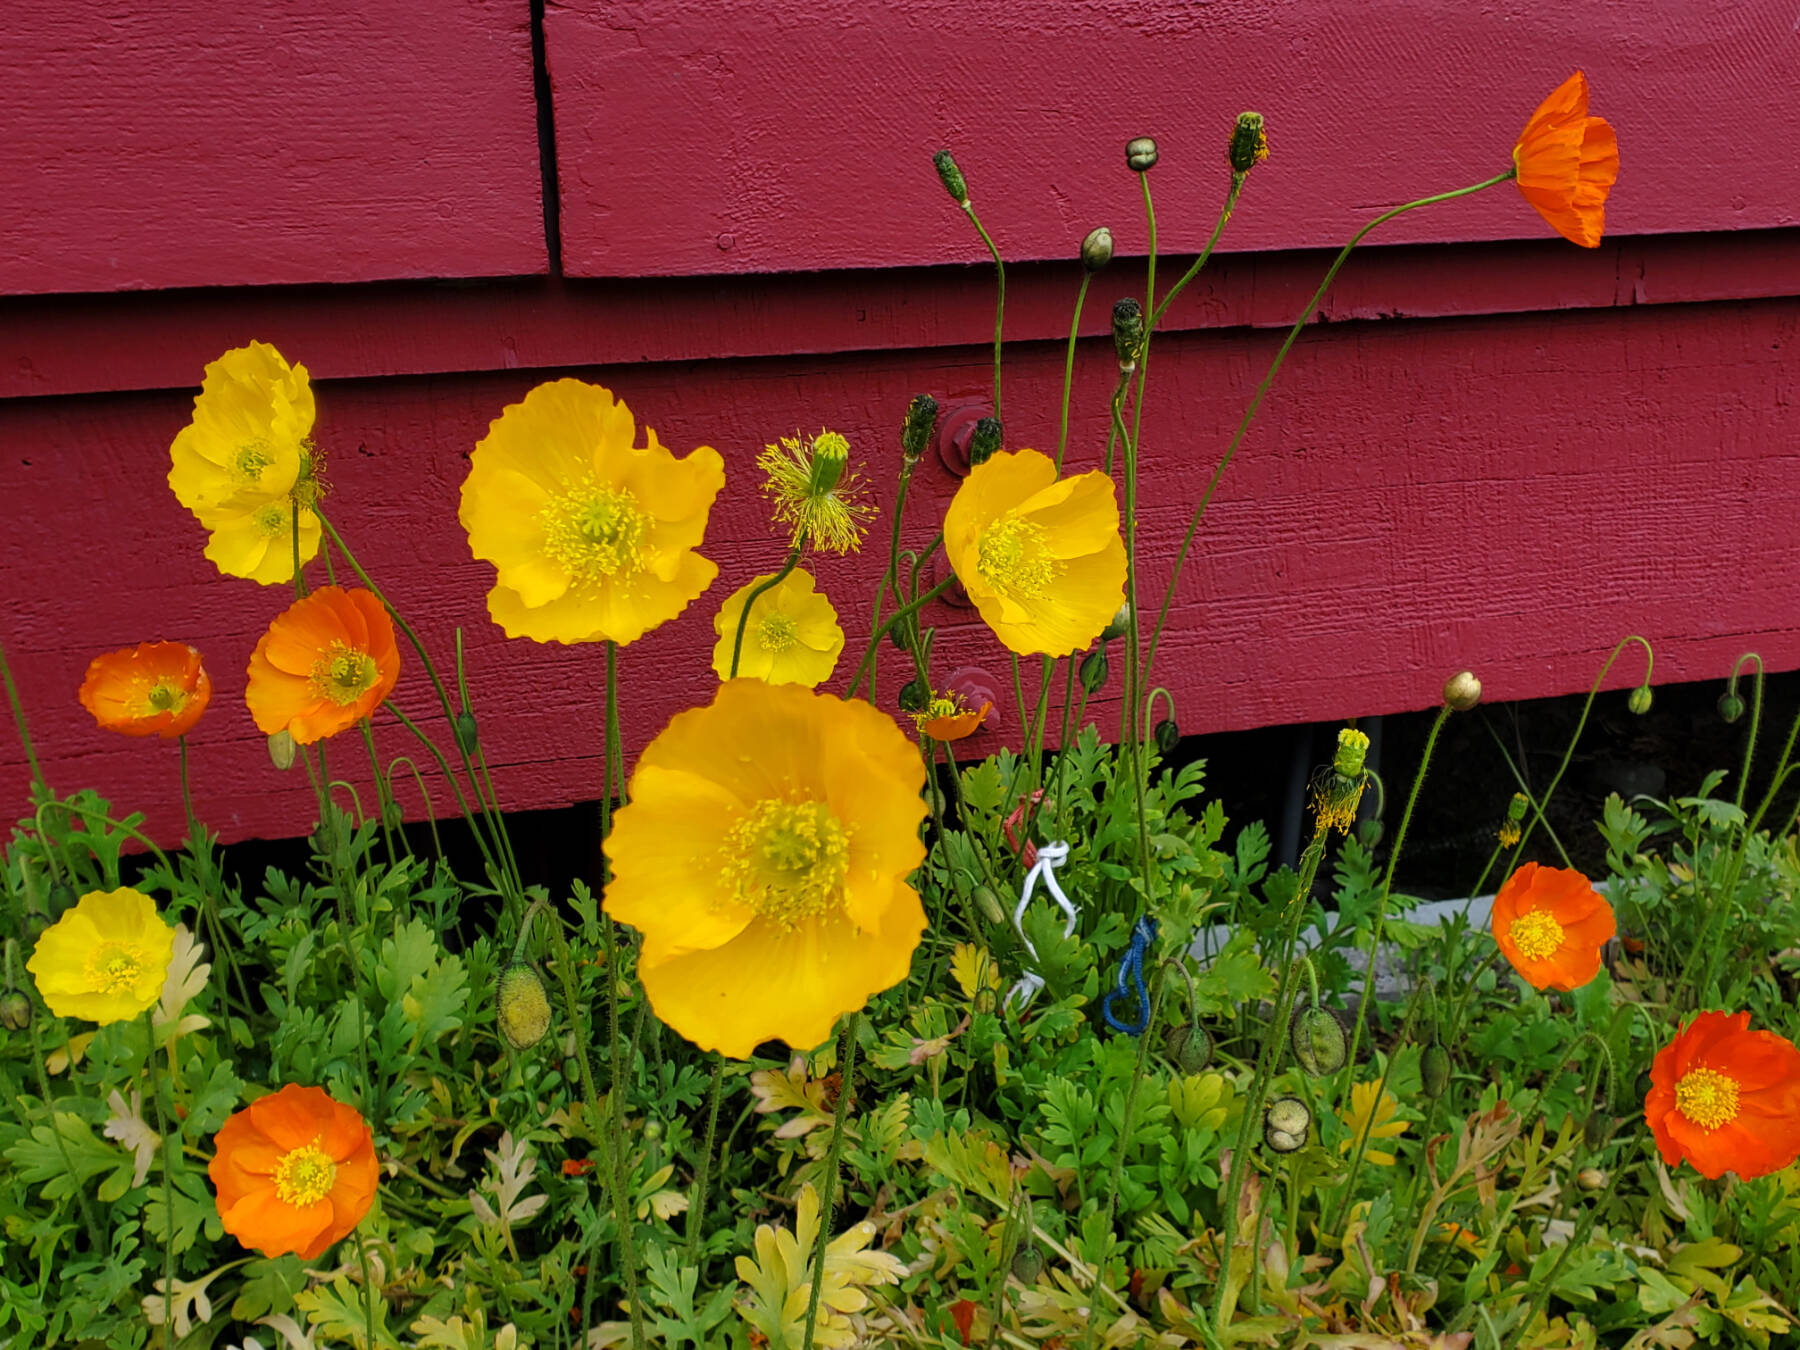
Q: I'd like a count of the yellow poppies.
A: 7